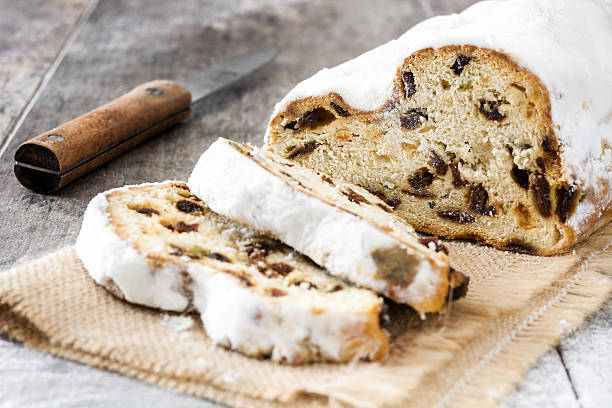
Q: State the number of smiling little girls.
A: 0